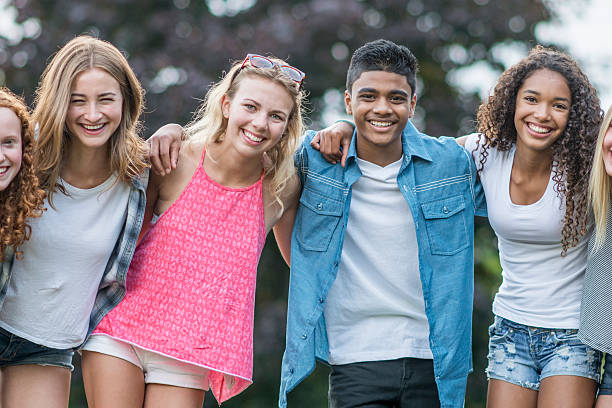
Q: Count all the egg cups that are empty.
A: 0